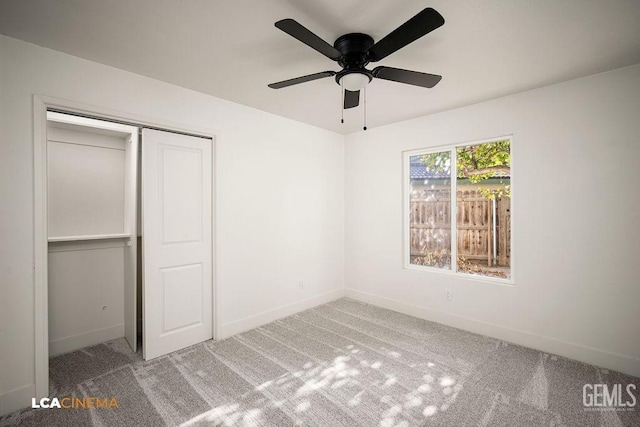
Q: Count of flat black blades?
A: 5